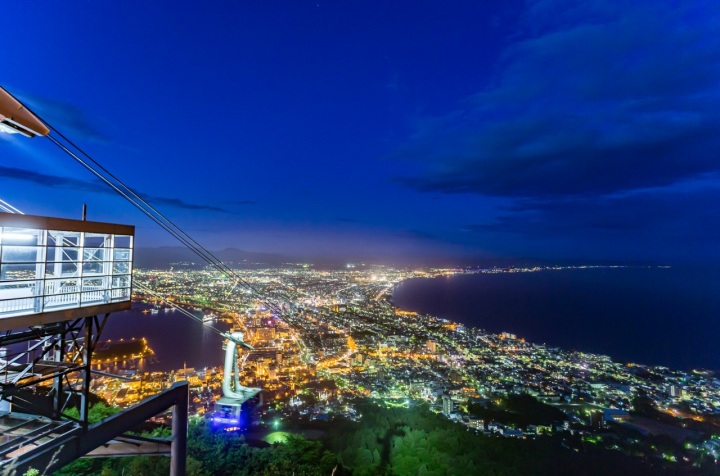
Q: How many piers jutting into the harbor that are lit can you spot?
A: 1